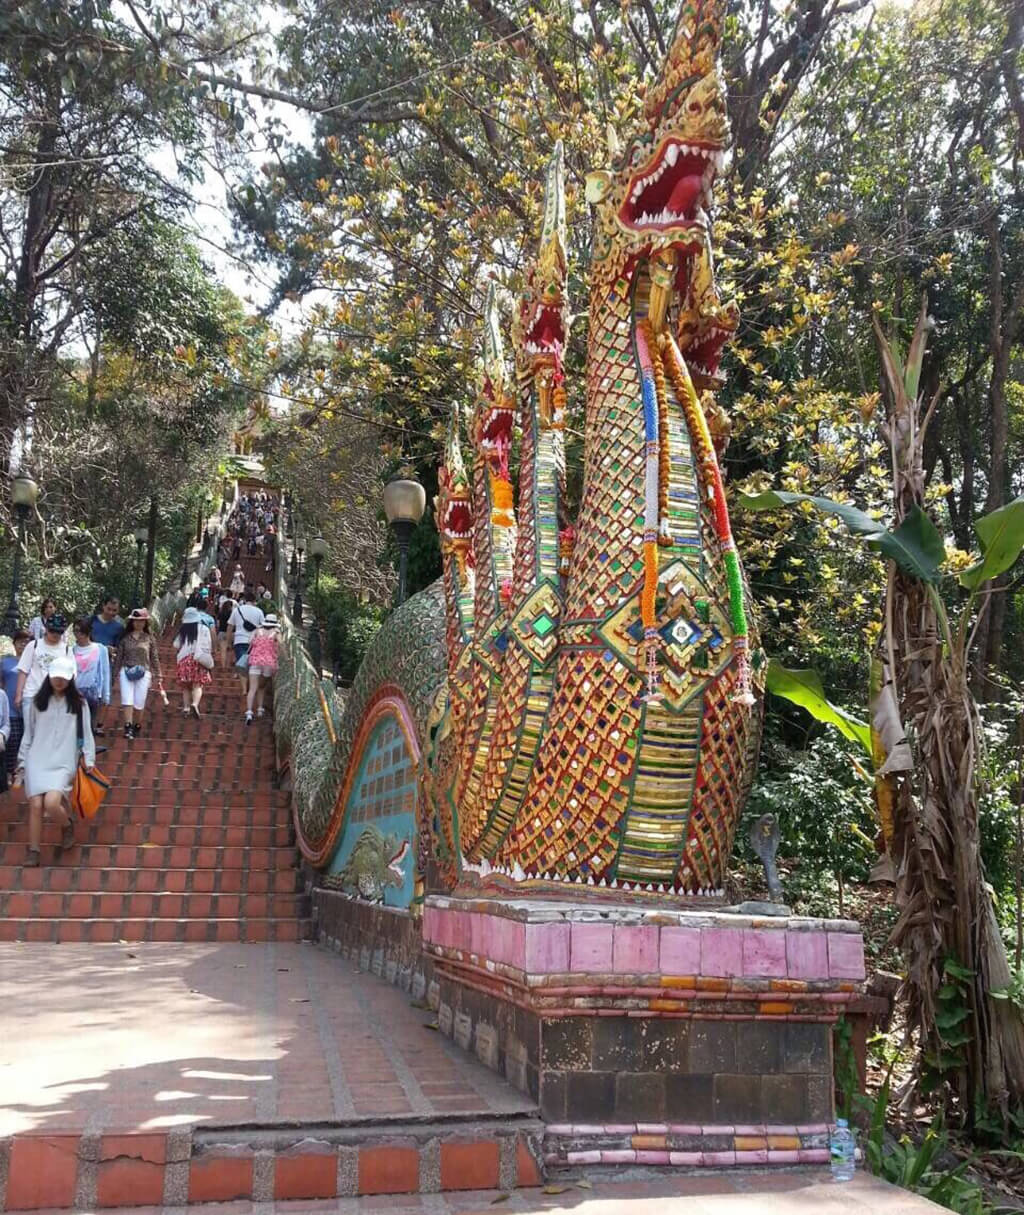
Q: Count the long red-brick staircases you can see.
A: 1